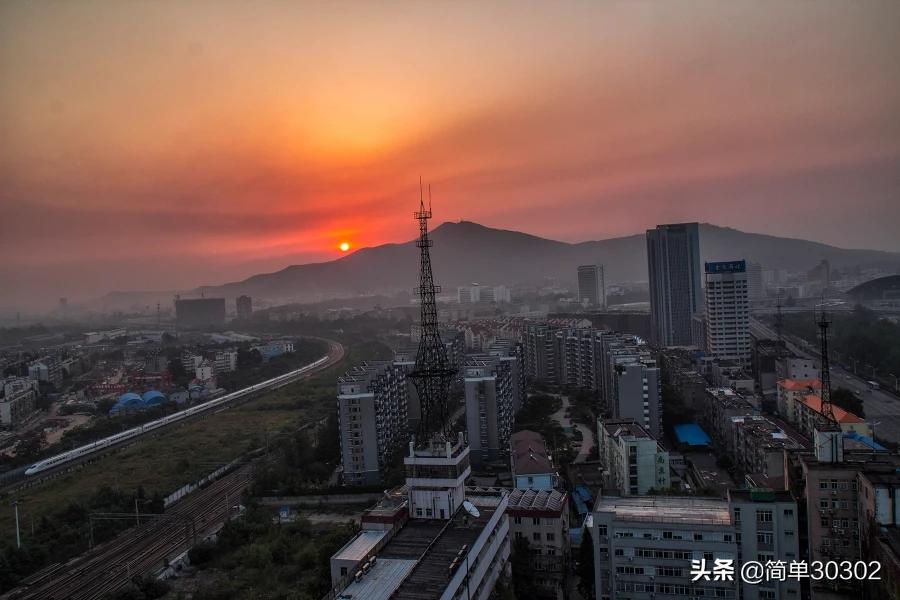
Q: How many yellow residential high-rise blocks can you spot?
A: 0